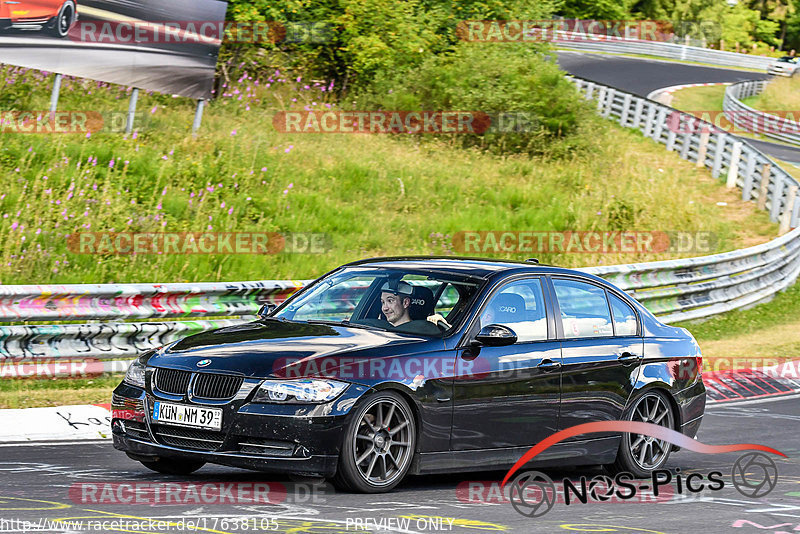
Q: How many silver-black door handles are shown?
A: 2